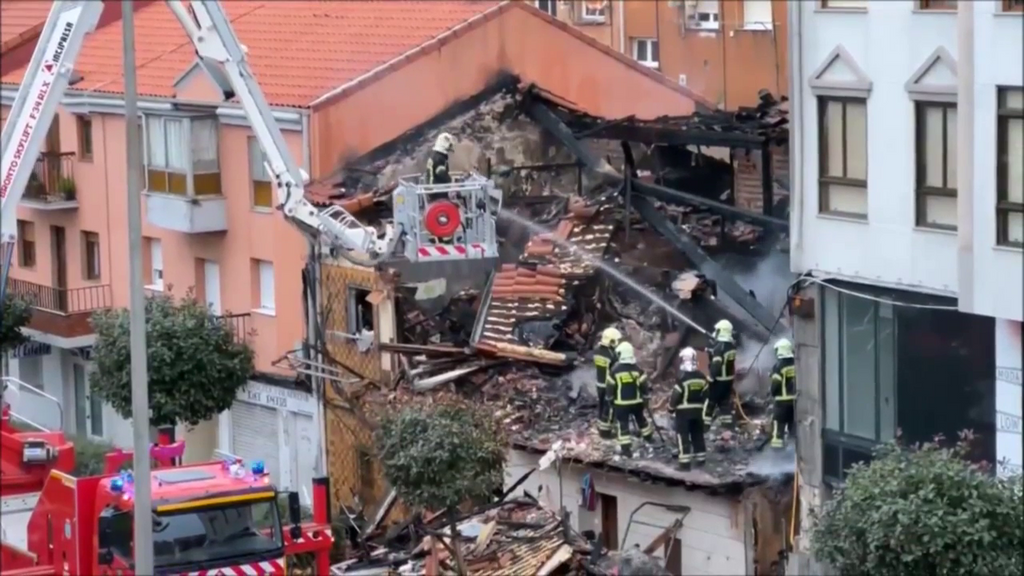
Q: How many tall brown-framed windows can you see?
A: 3